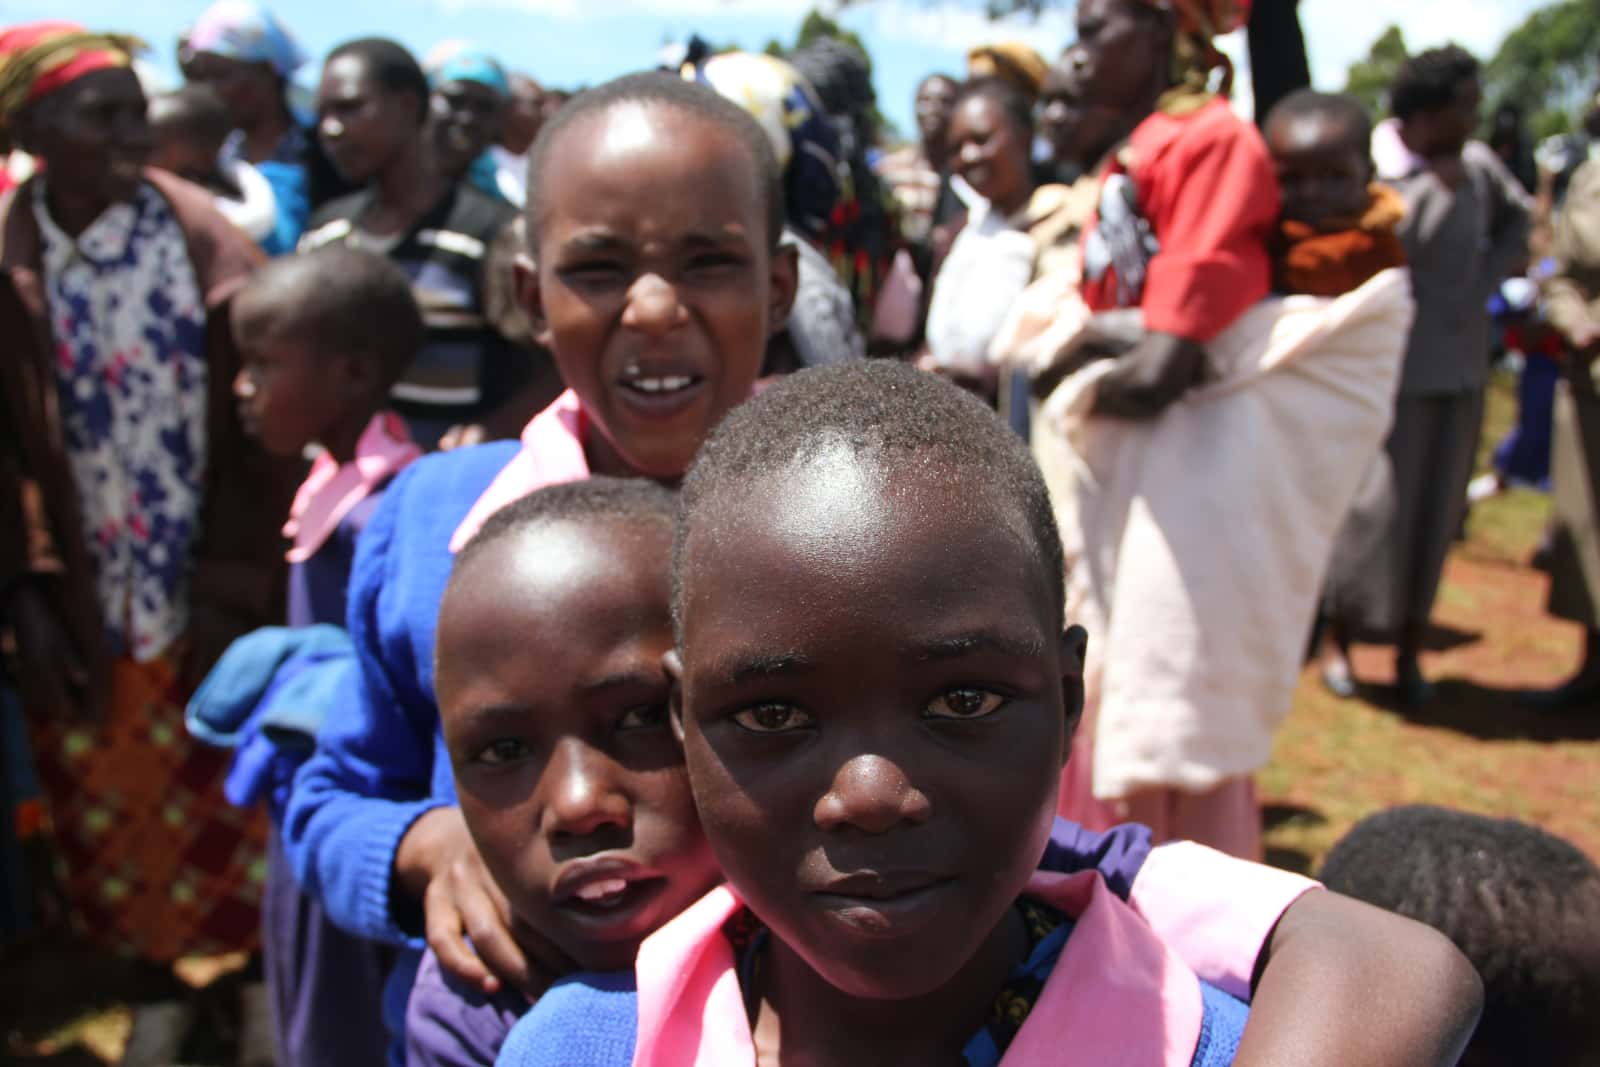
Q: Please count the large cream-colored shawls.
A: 1